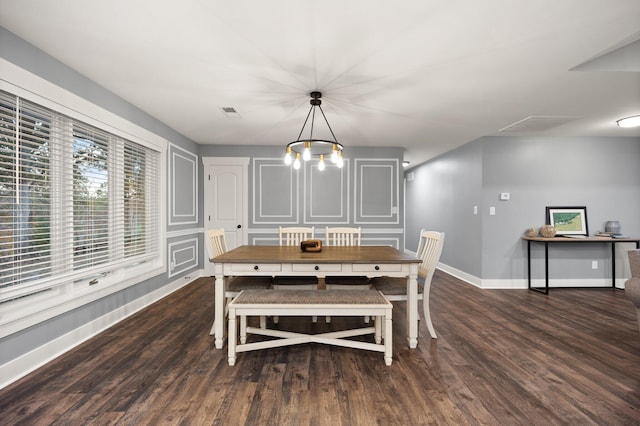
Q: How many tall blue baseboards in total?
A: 0